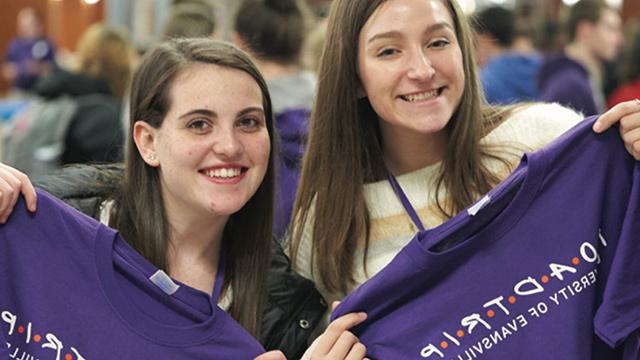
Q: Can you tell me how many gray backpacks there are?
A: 1